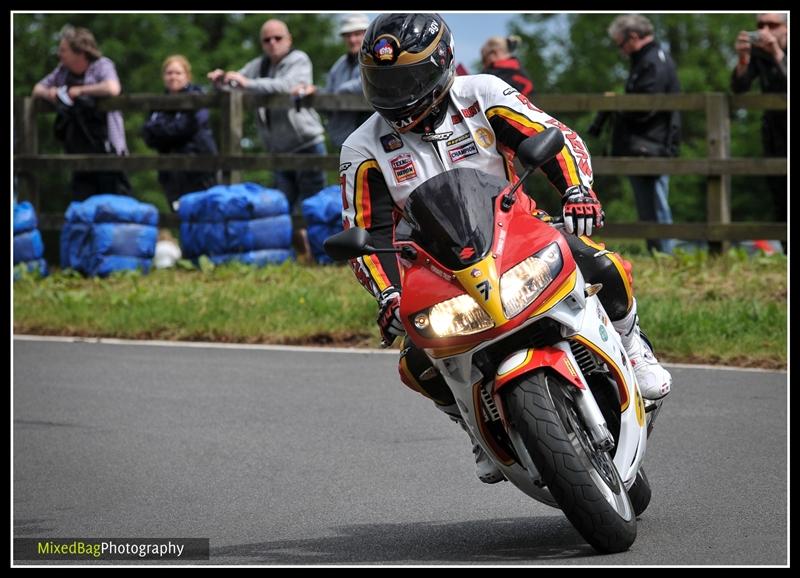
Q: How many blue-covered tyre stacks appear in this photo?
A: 4